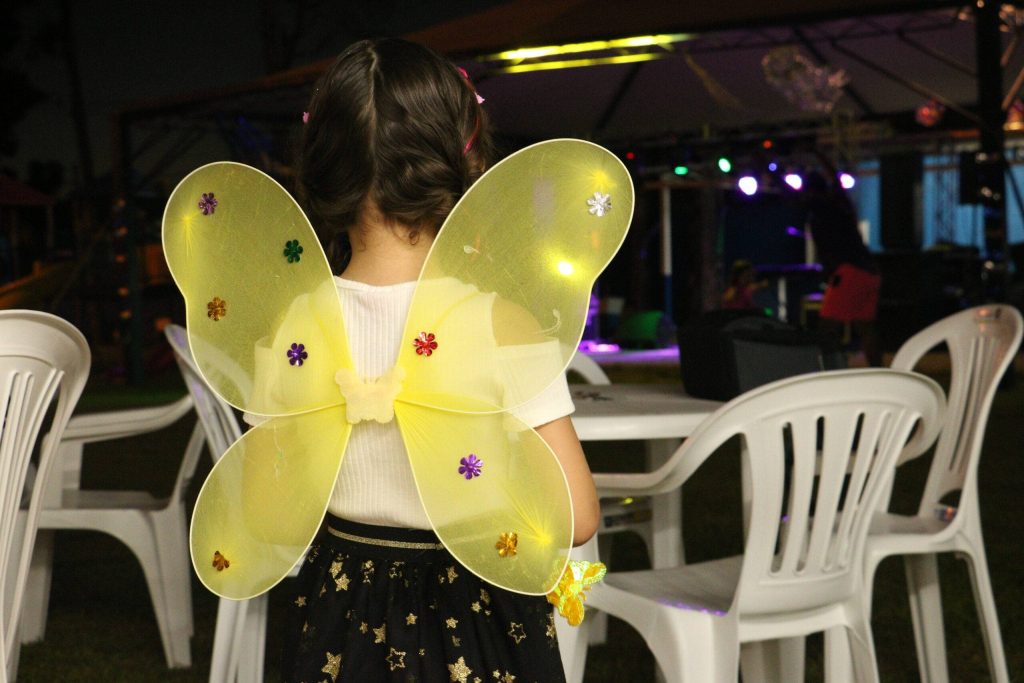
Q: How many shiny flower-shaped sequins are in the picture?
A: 9